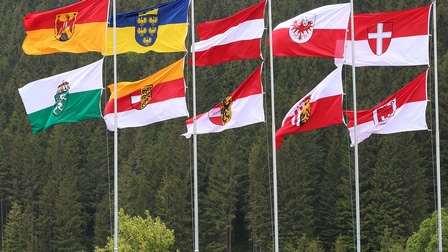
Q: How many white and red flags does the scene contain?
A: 6